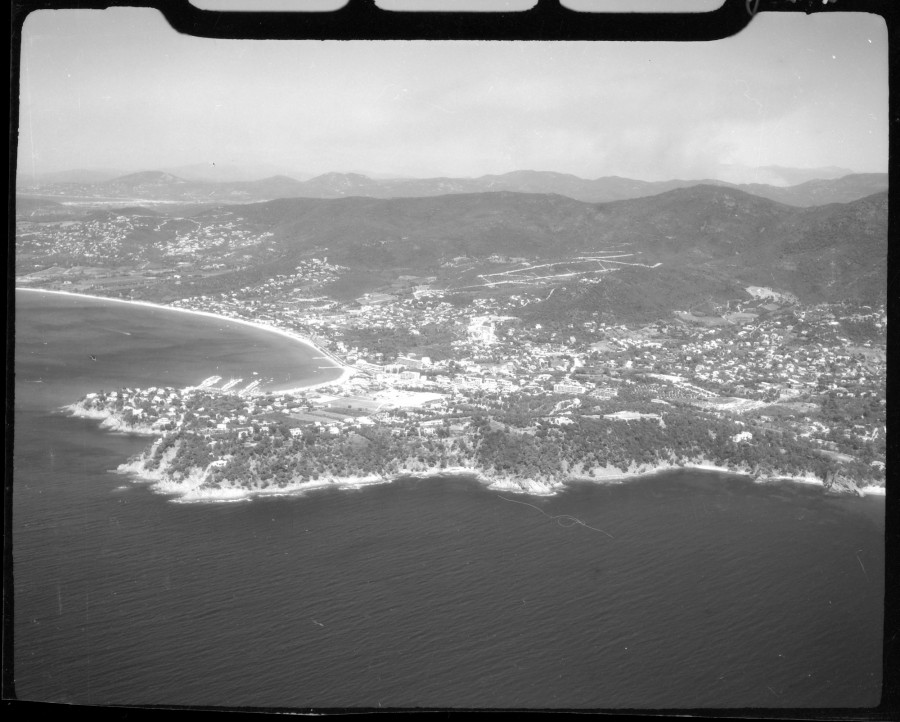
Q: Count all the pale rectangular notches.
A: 3